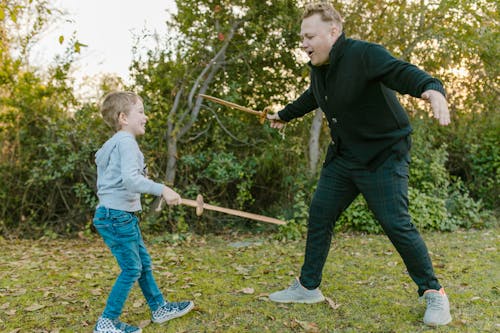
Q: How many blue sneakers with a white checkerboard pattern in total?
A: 2